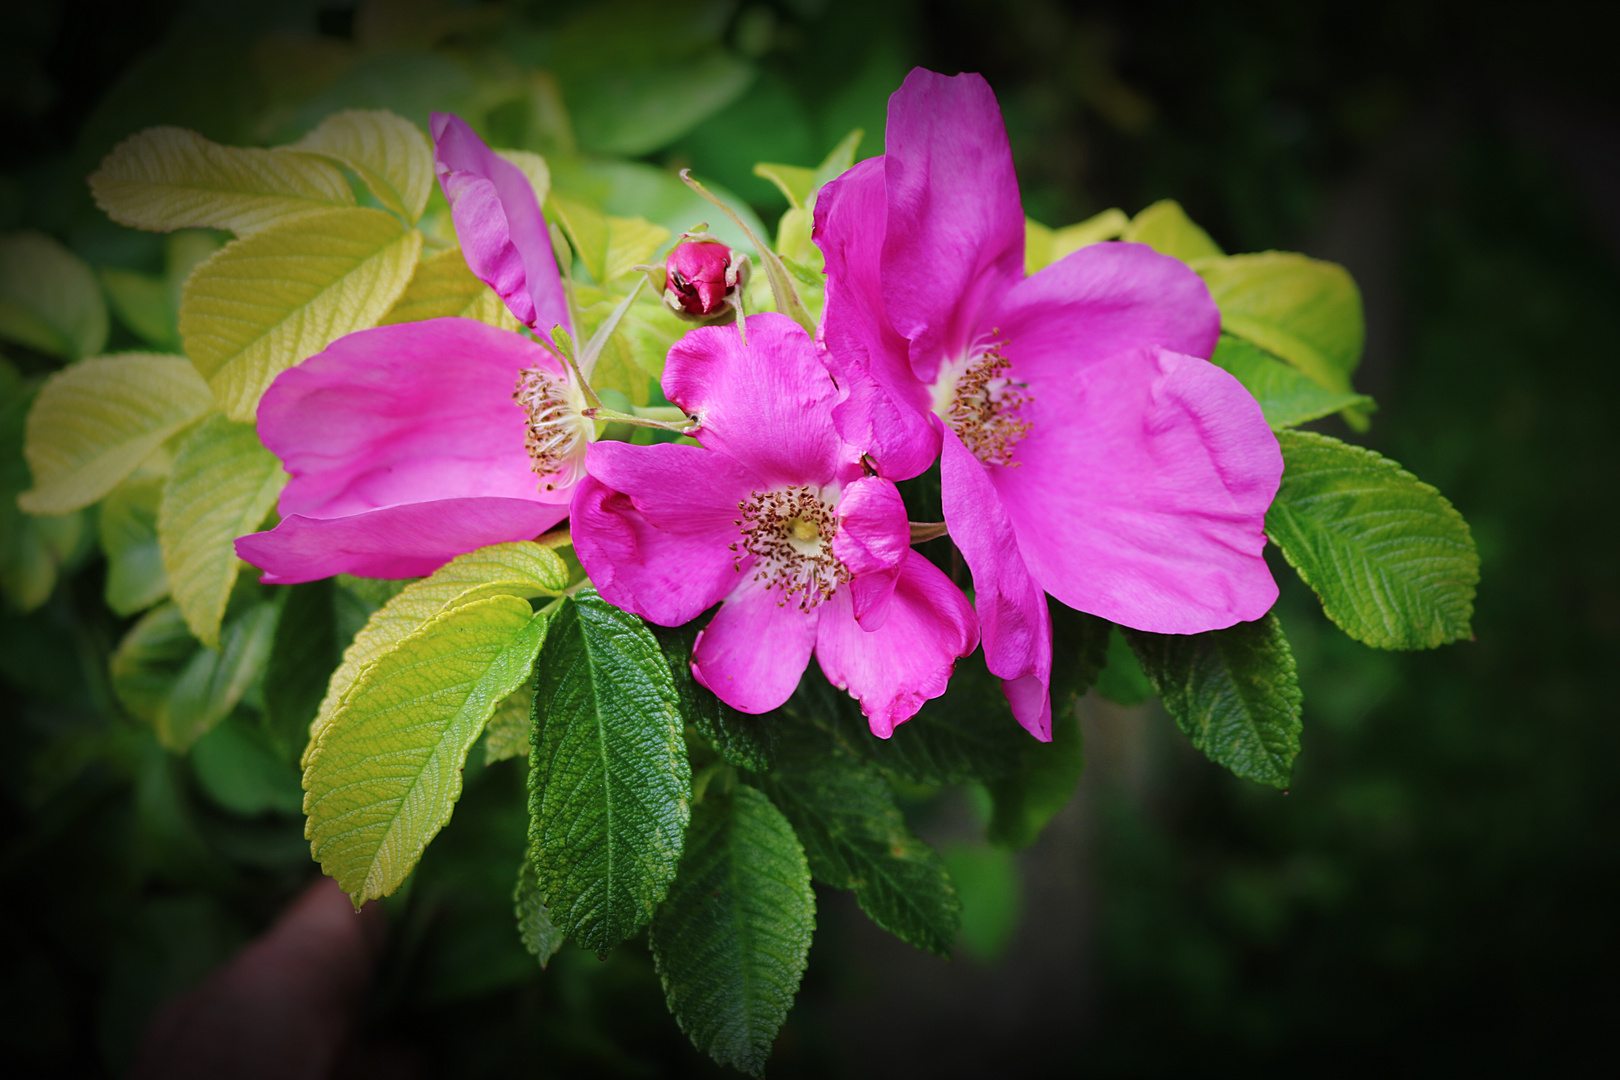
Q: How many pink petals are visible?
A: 13